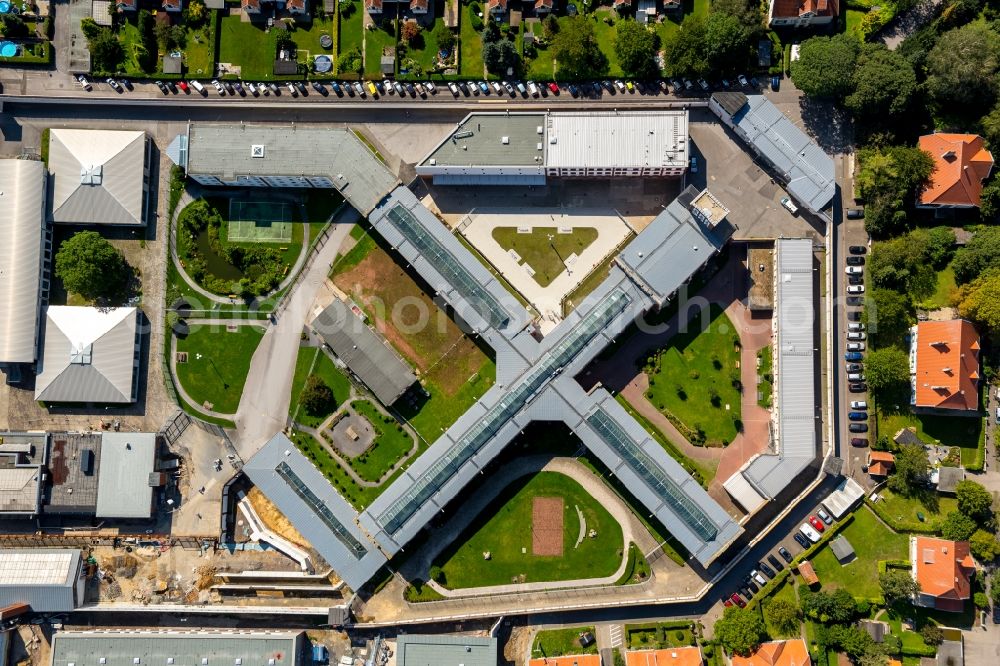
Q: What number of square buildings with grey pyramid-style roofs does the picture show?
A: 2